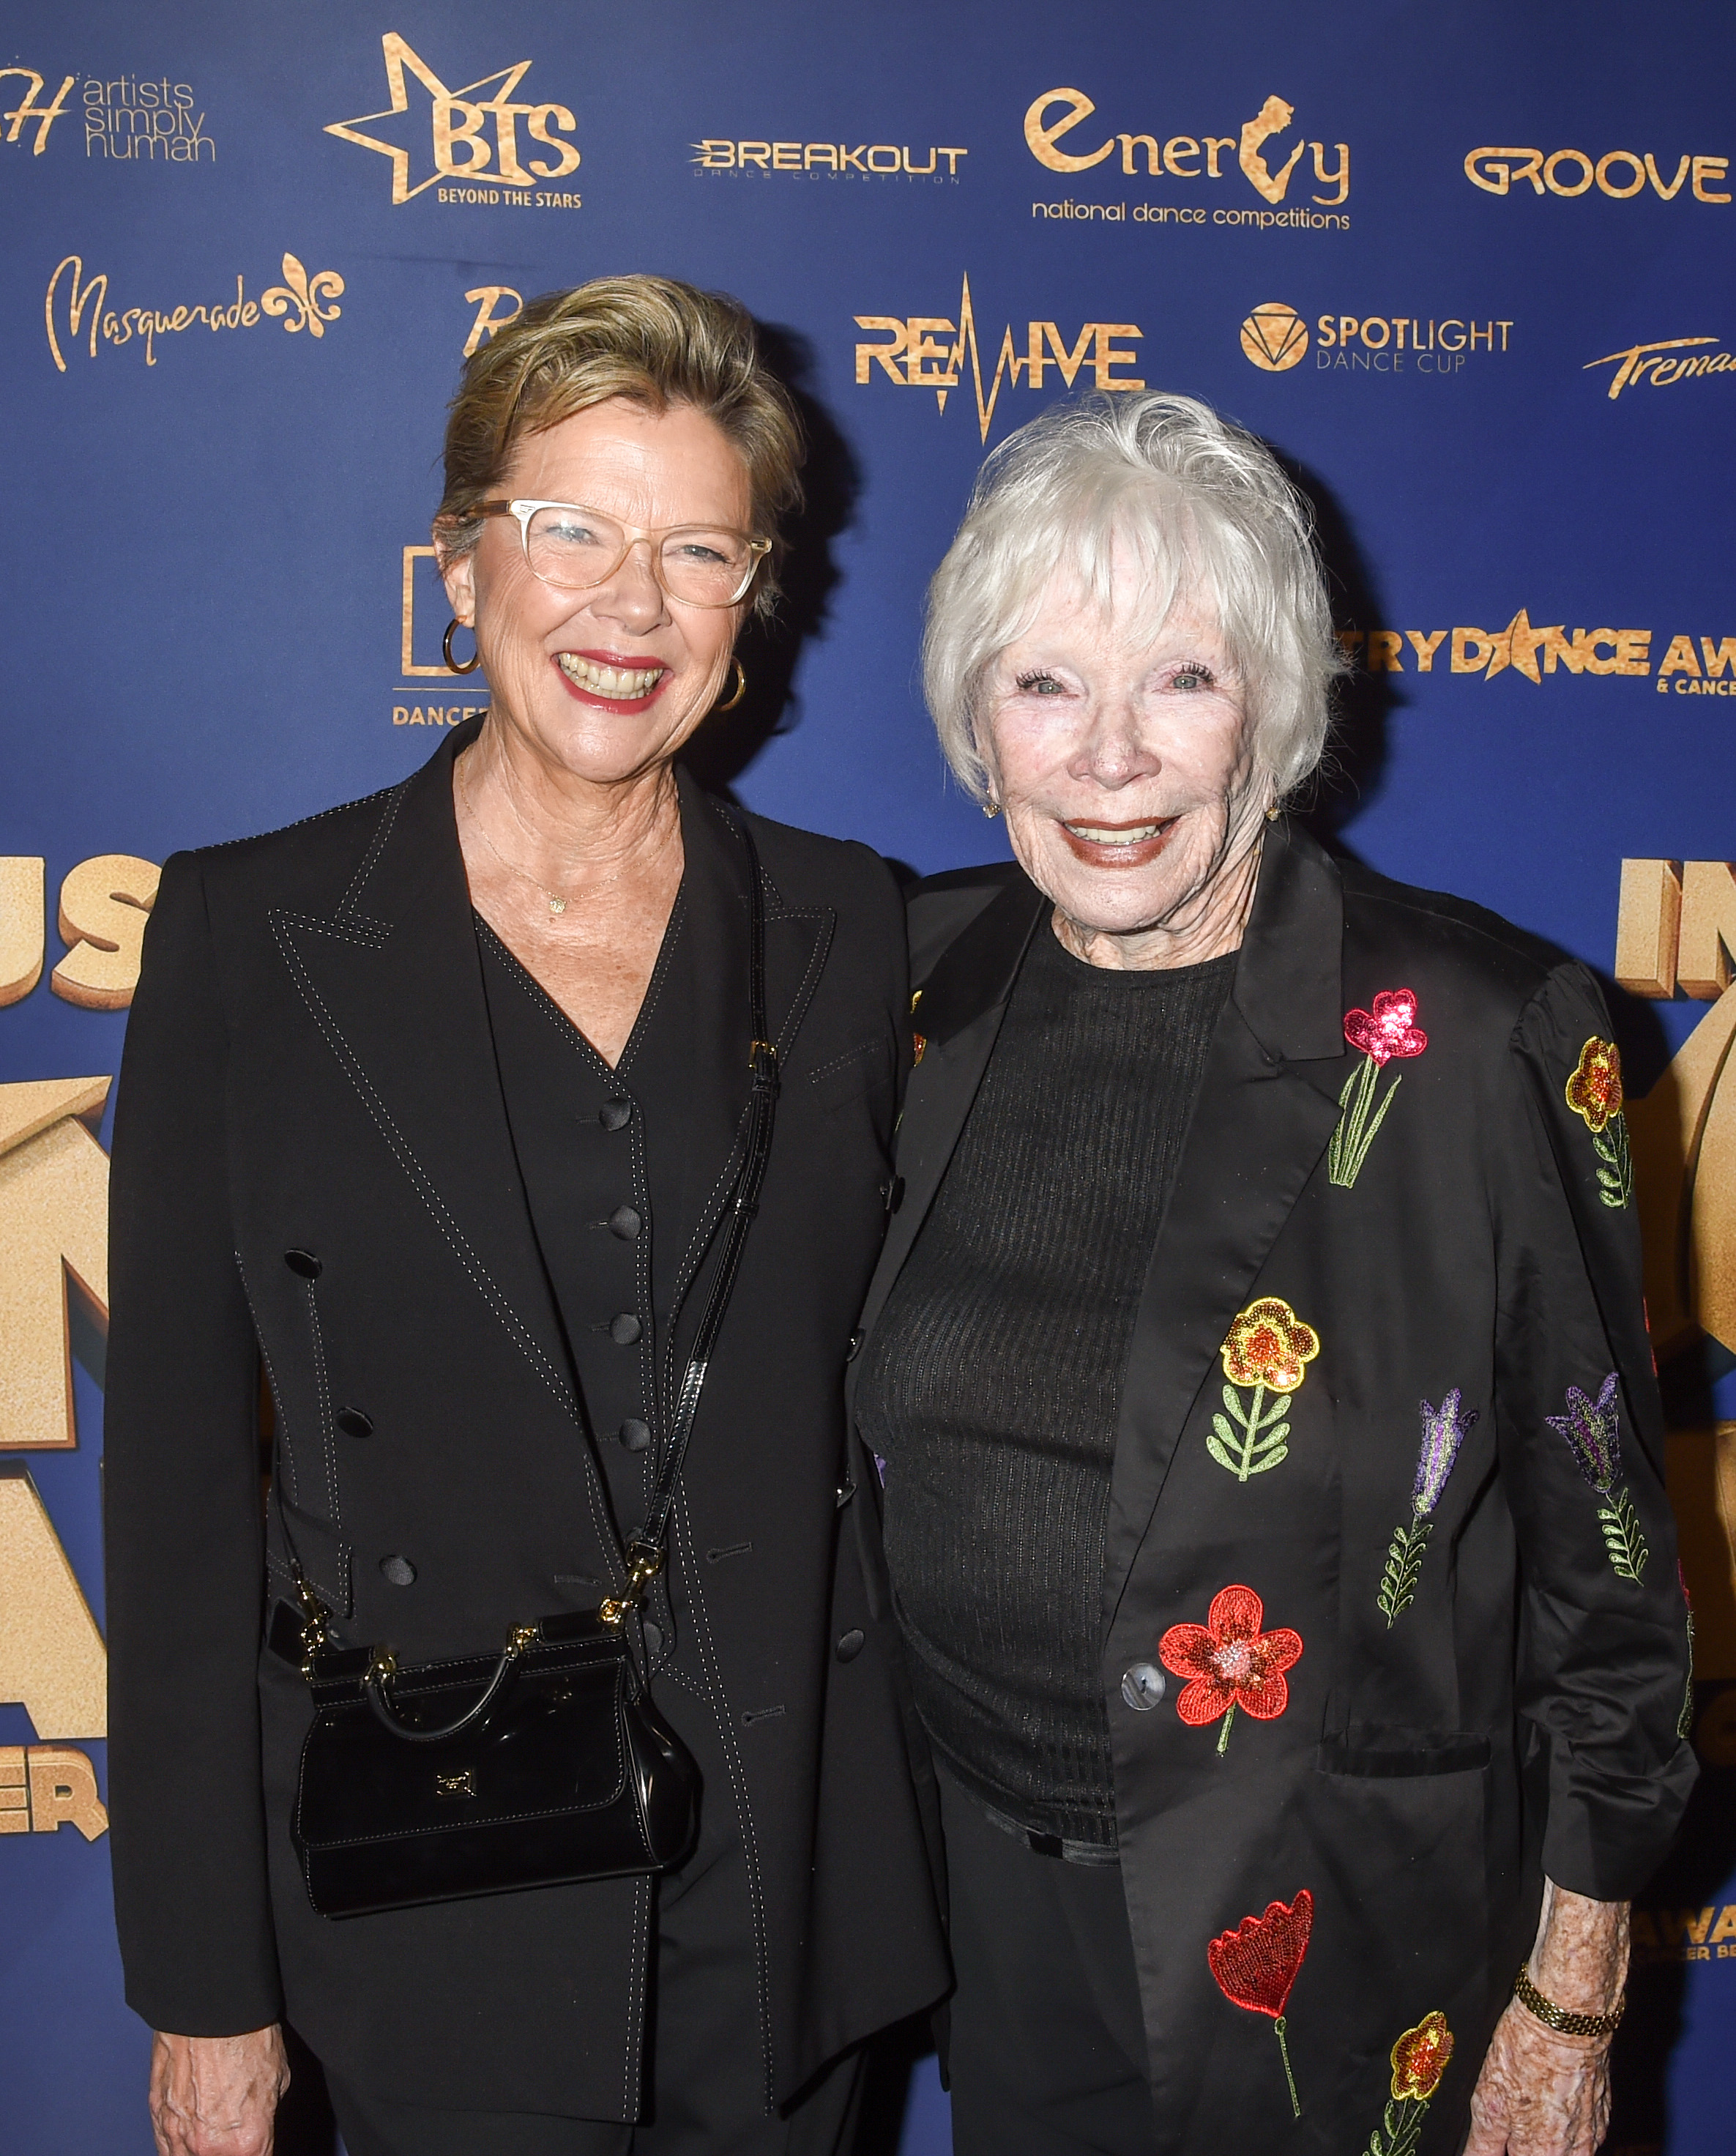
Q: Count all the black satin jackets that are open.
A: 1